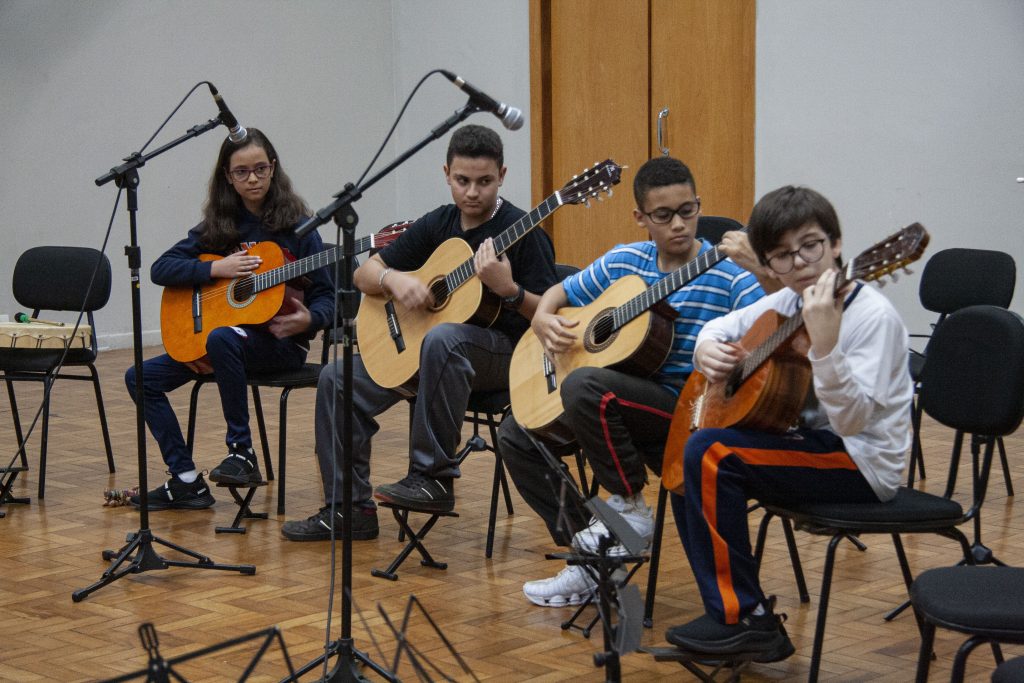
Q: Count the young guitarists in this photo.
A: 4